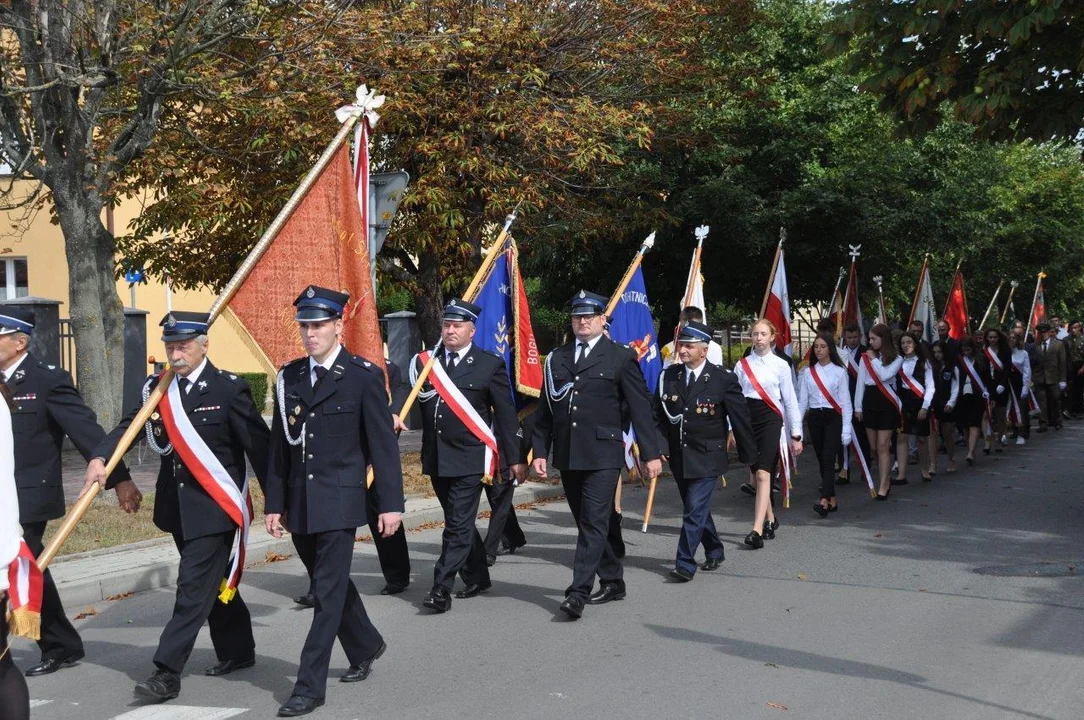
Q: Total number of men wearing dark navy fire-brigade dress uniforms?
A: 6